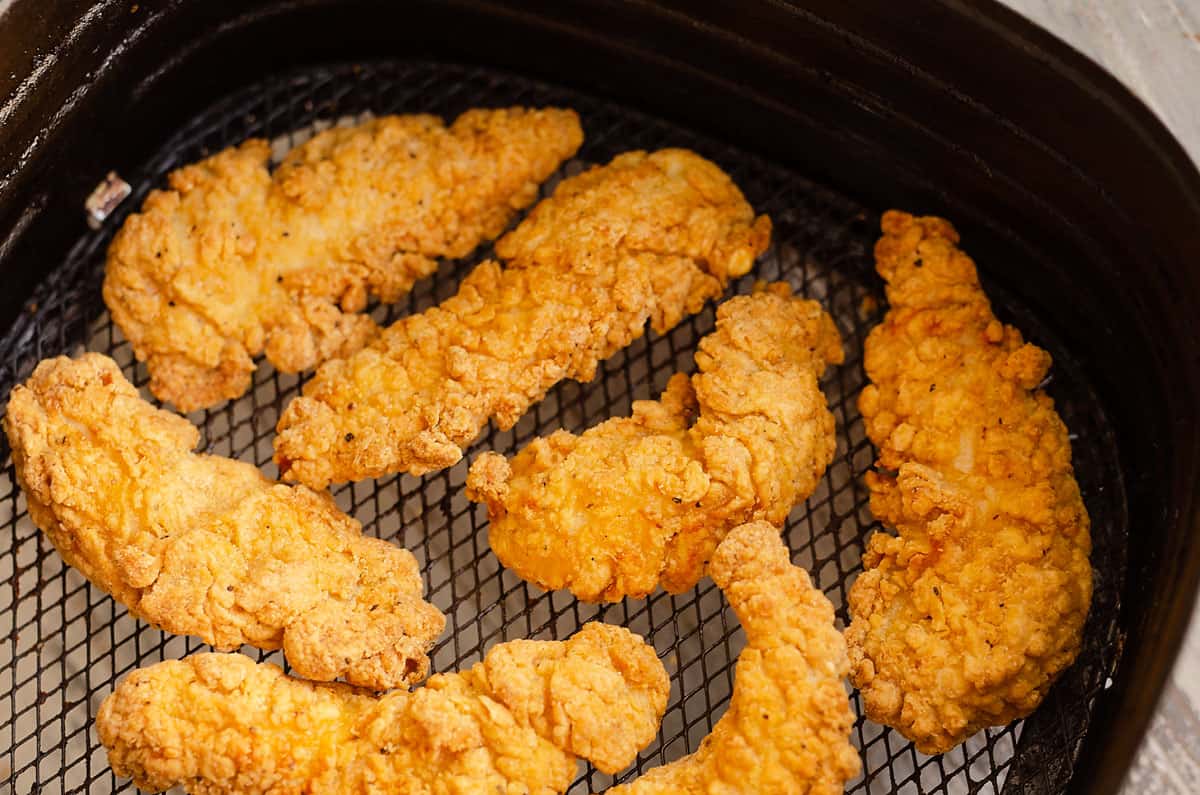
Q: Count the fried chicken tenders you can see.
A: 7